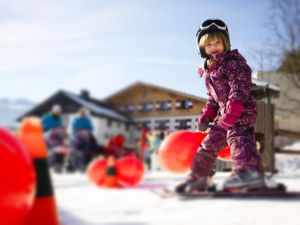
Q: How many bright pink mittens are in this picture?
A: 2